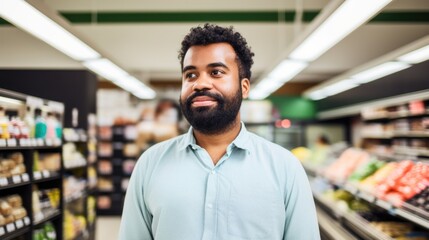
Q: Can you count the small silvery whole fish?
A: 0